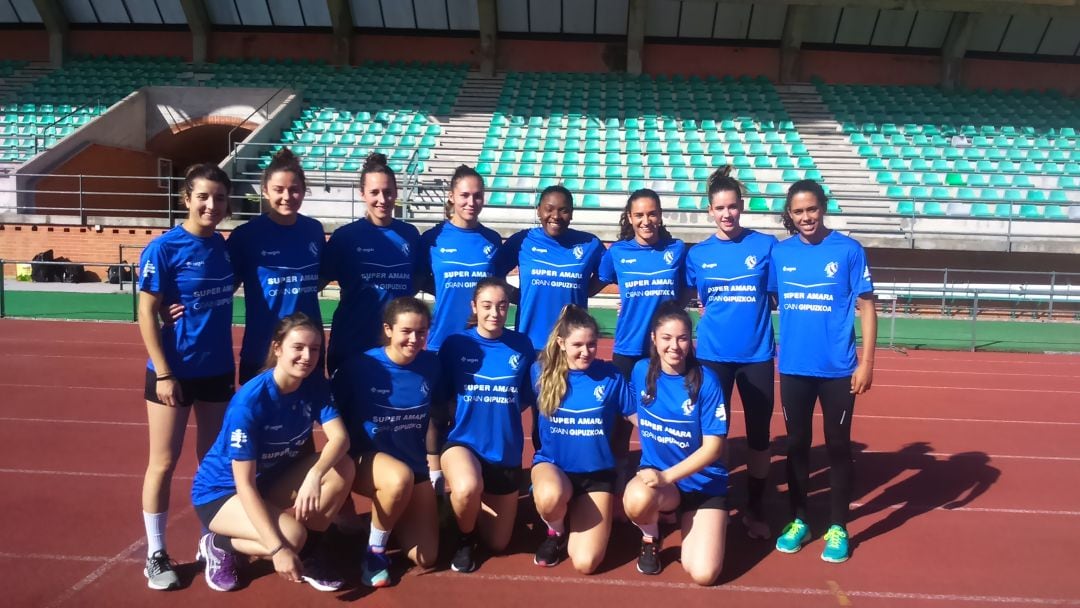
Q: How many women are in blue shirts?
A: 13